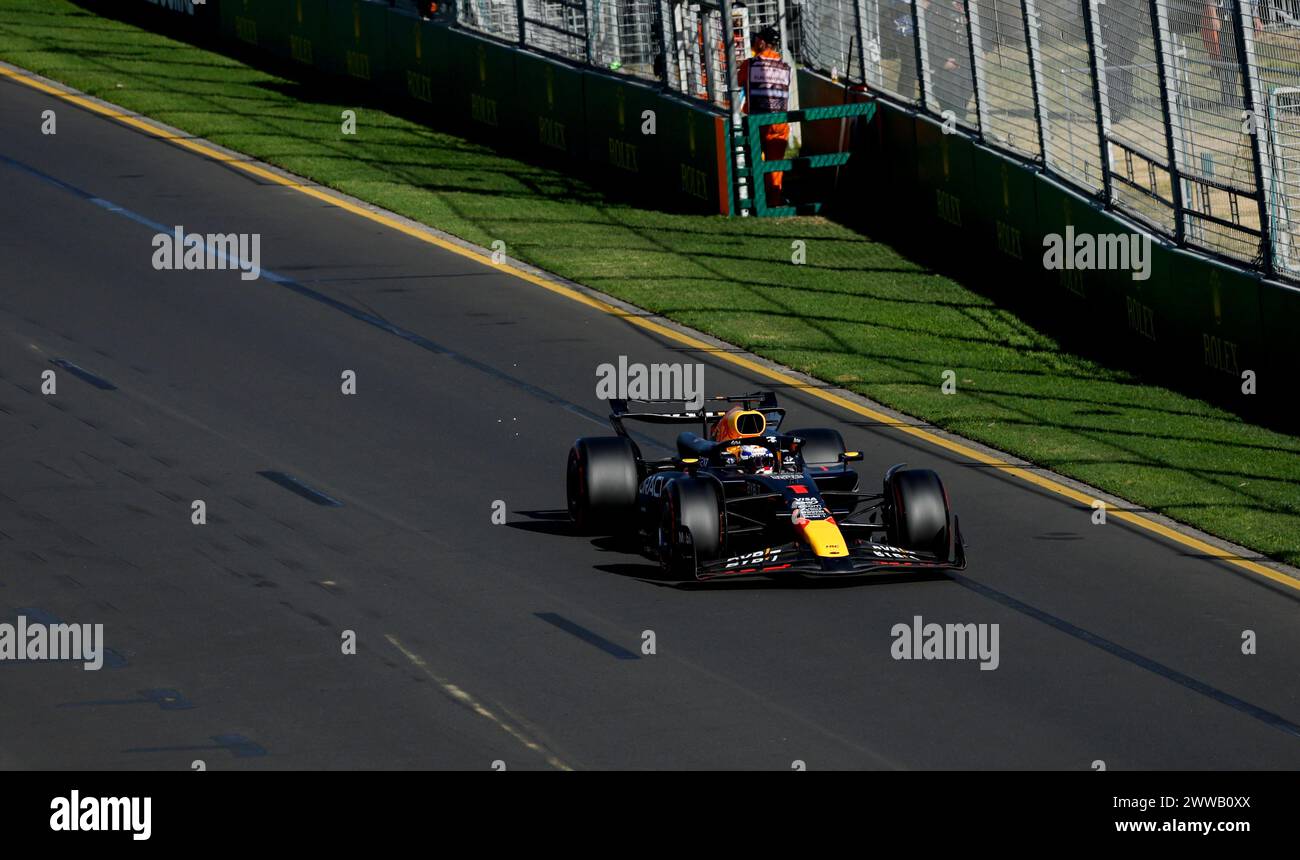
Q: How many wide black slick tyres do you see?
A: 4